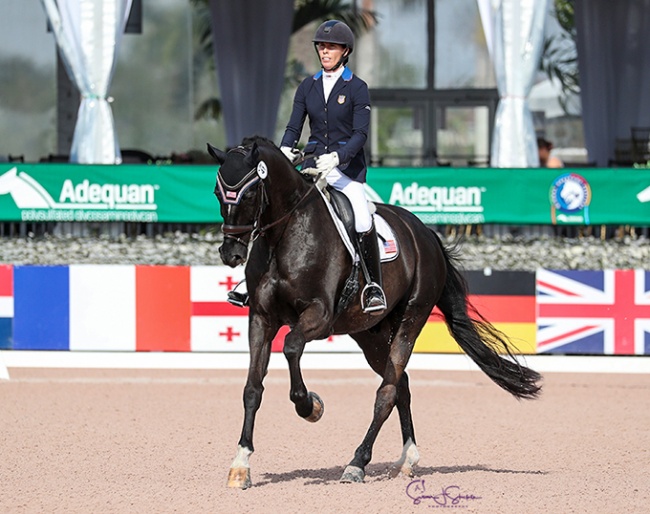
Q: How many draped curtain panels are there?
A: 4